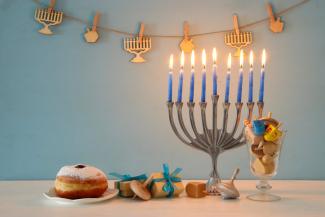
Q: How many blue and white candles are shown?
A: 9